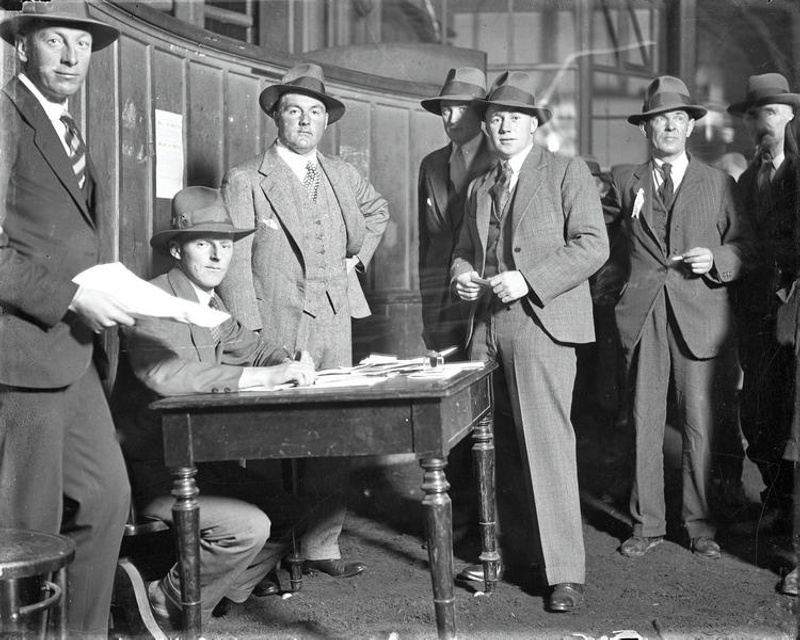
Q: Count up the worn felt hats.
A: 7